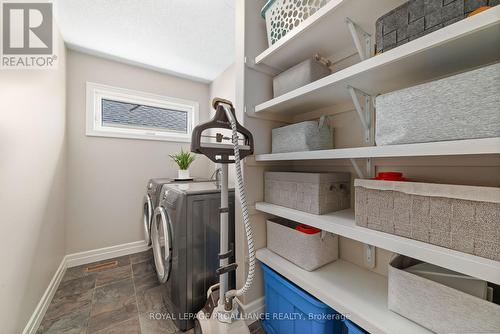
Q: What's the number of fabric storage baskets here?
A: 8